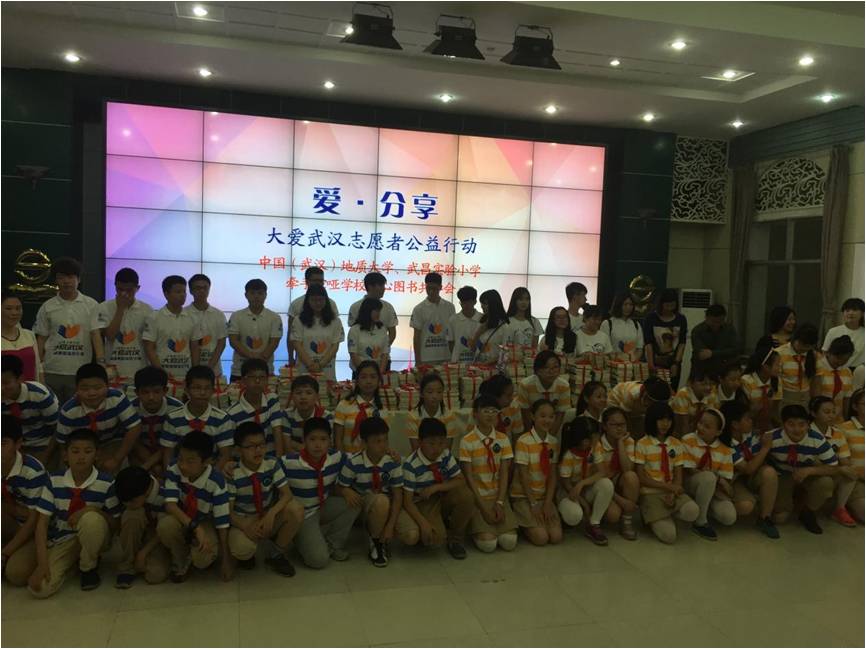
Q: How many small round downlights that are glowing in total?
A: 14